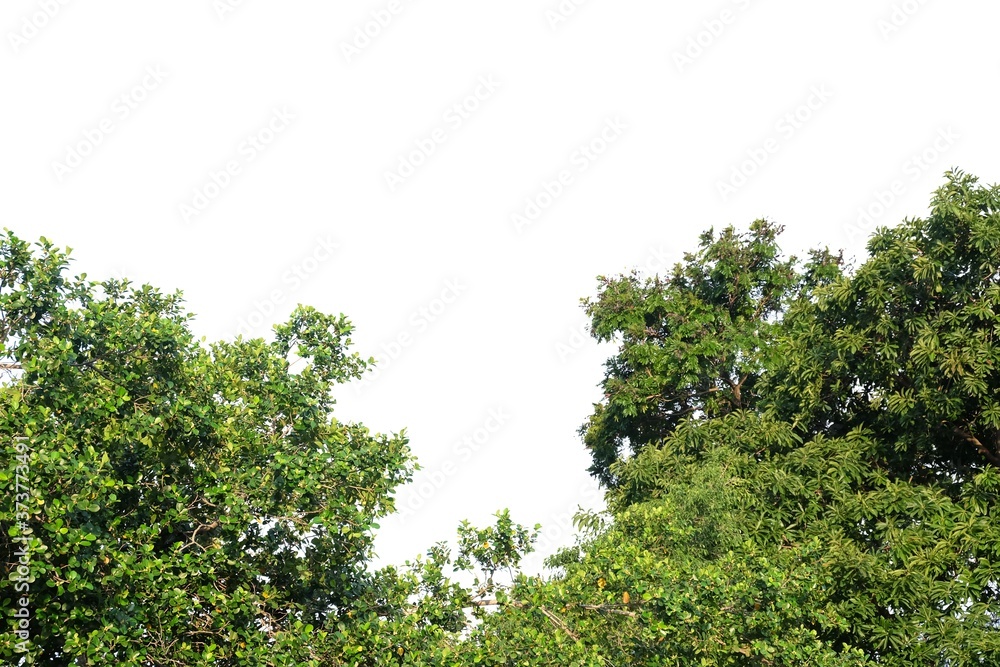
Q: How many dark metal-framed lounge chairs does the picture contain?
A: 0